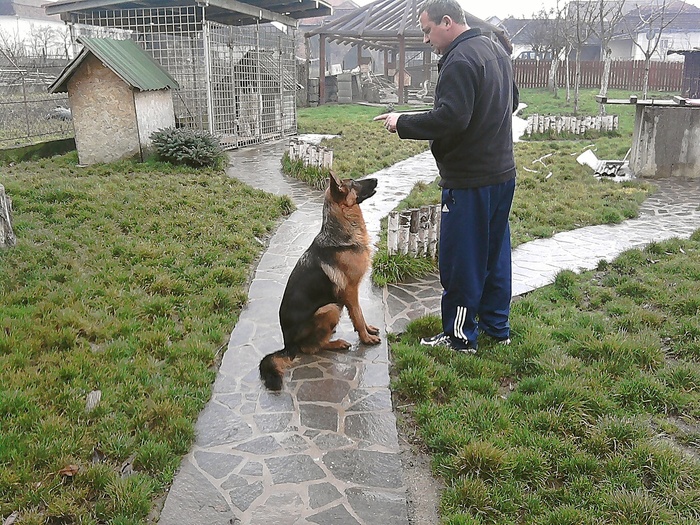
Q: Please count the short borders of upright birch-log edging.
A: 3